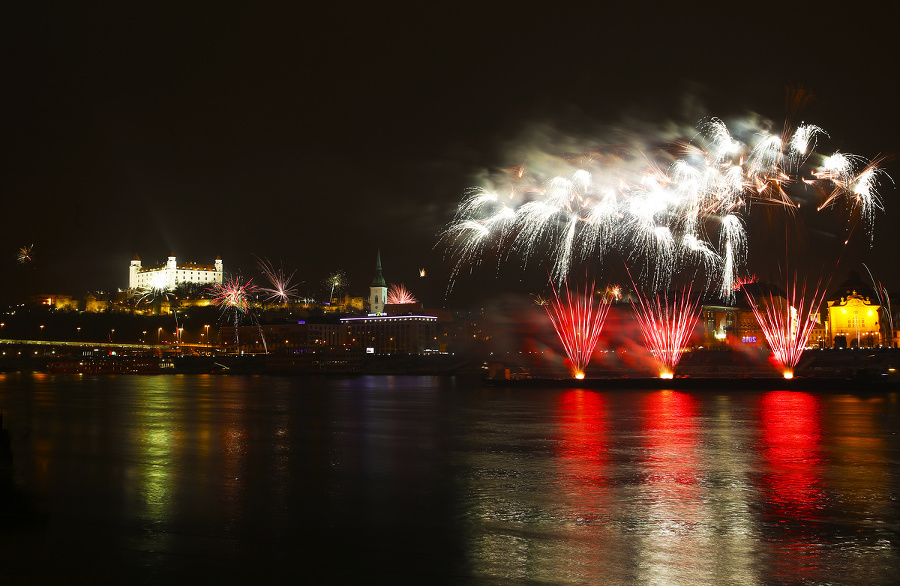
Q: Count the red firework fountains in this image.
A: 3